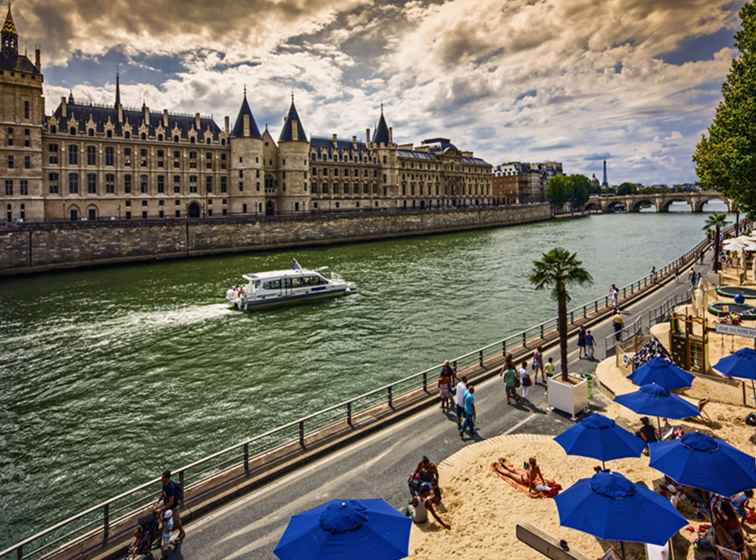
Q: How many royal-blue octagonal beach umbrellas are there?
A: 7